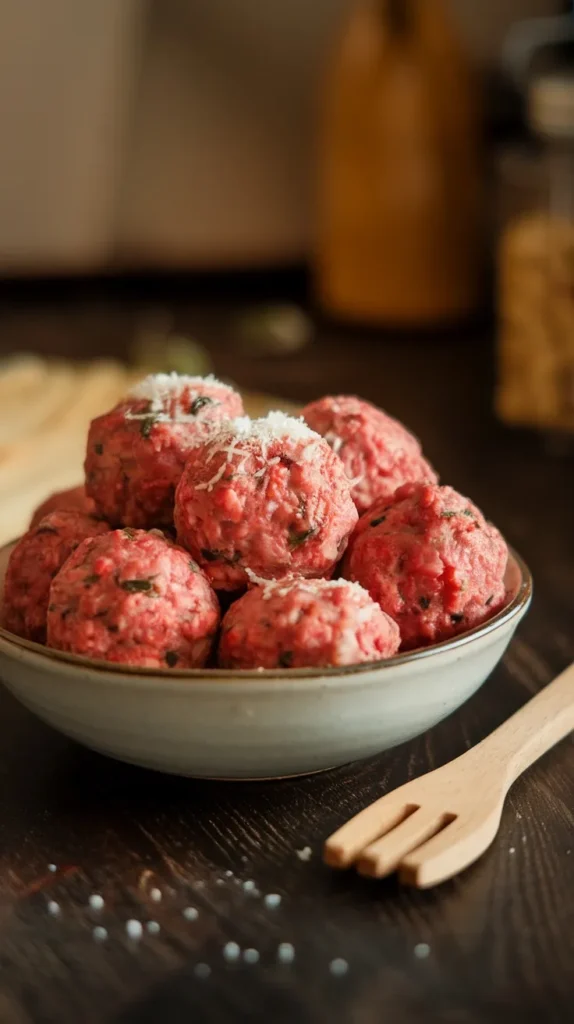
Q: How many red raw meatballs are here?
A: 8